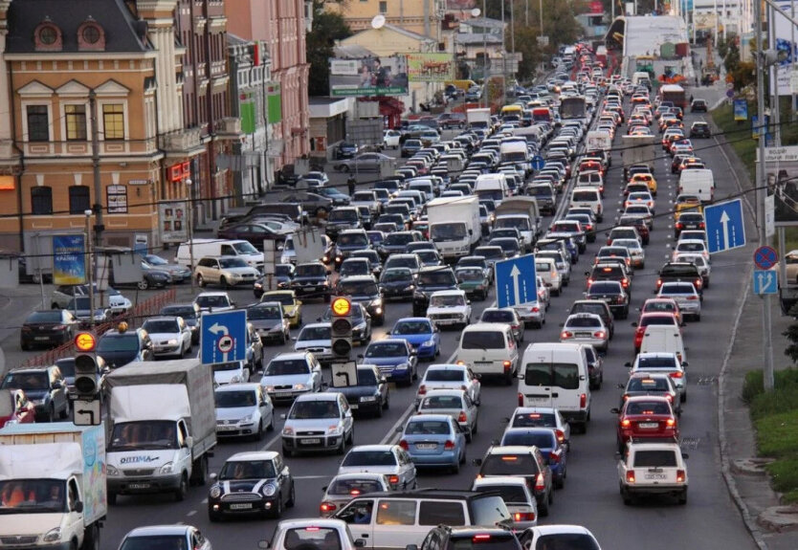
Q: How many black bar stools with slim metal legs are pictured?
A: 0